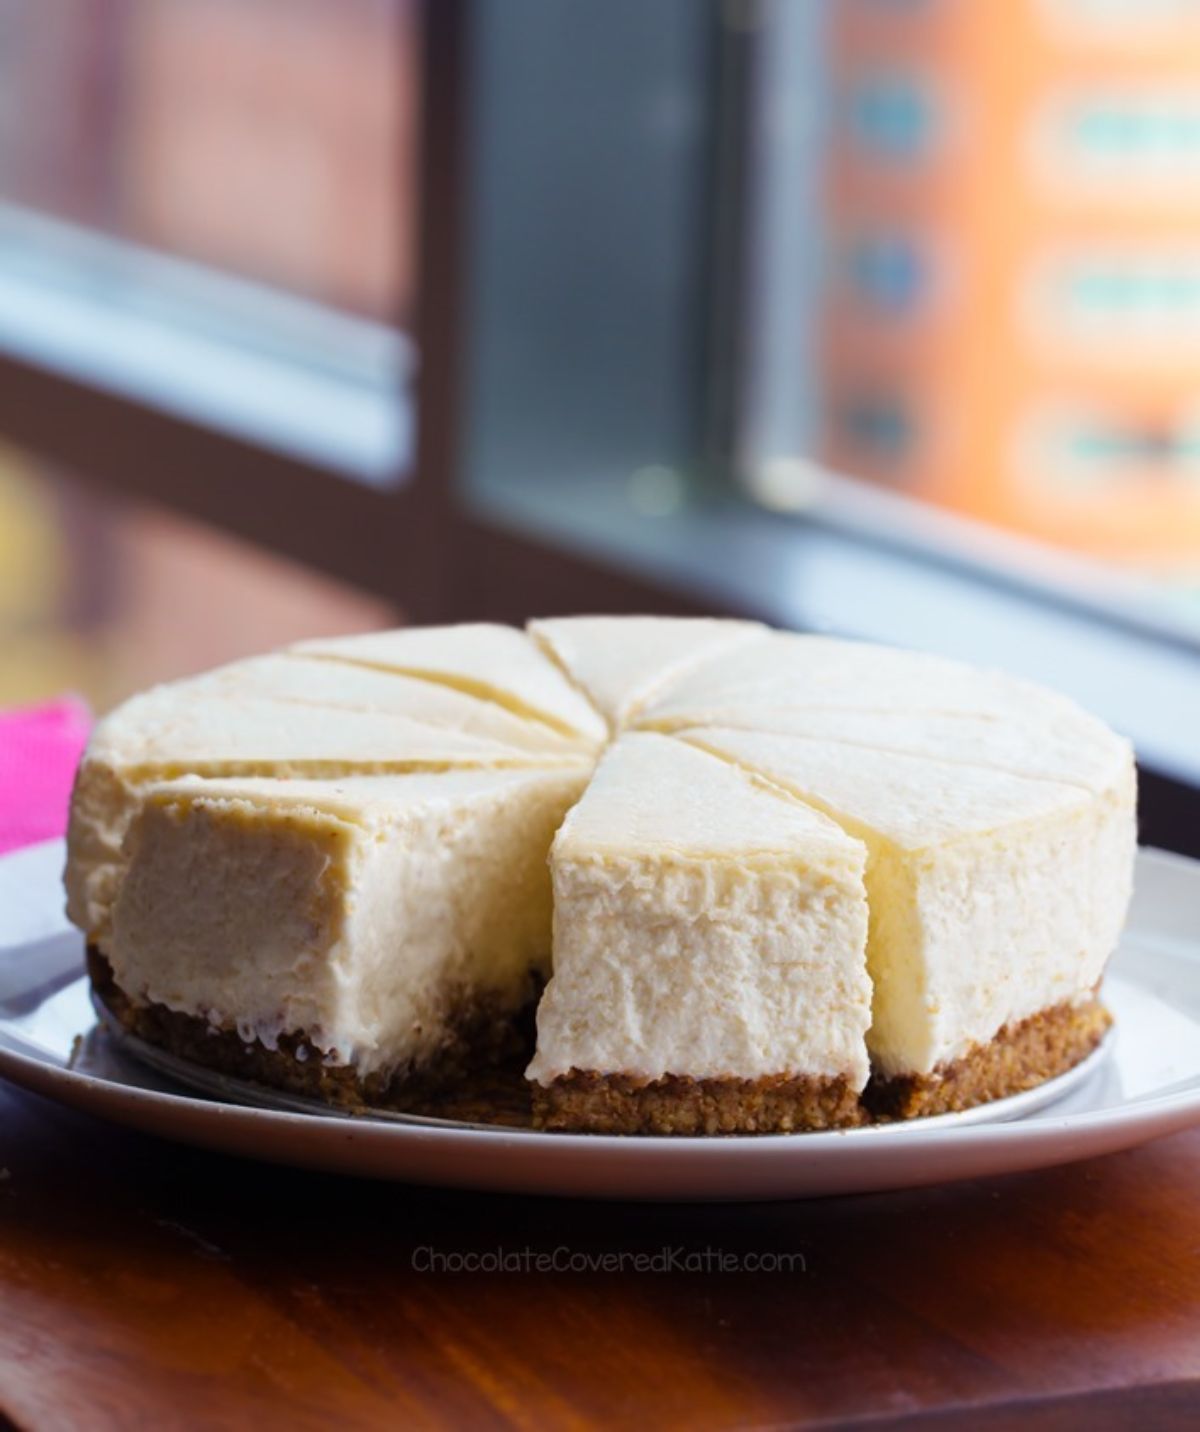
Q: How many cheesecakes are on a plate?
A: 1